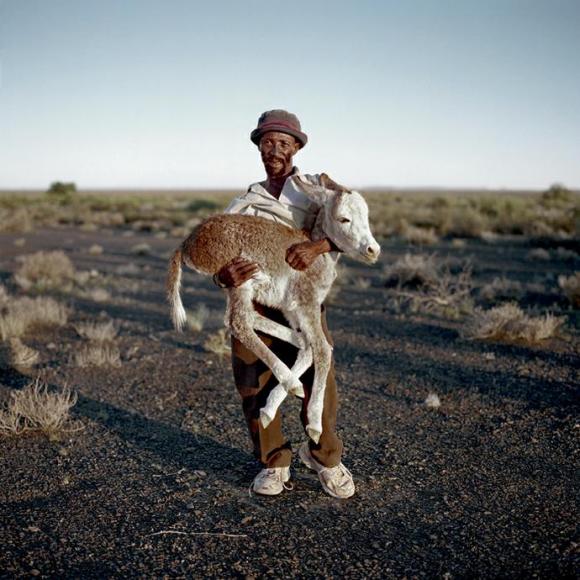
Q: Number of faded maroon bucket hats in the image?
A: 1